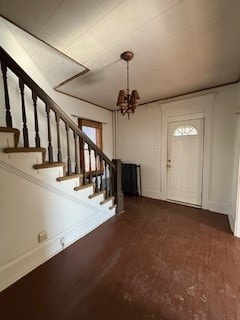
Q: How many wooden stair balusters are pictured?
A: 13